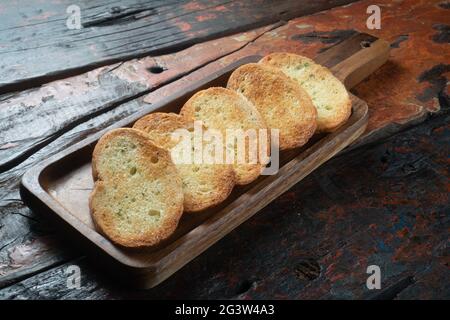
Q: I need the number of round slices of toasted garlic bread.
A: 5